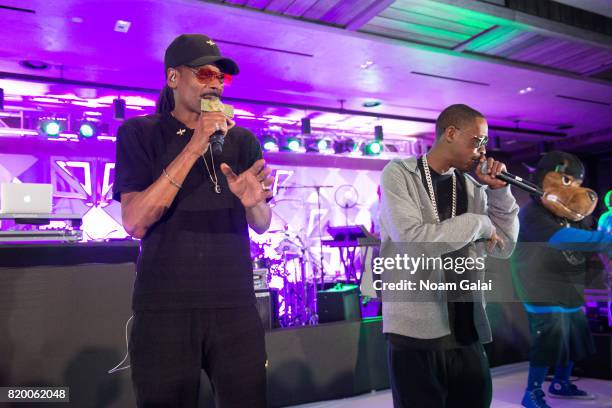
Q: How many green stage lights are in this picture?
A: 6